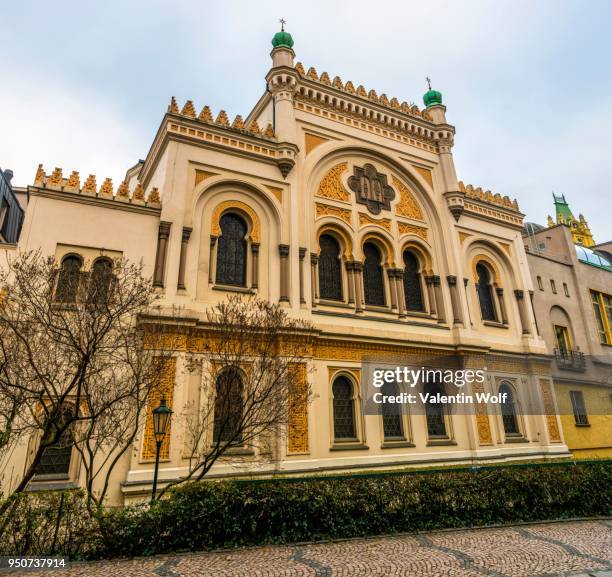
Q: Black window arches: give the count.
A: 13